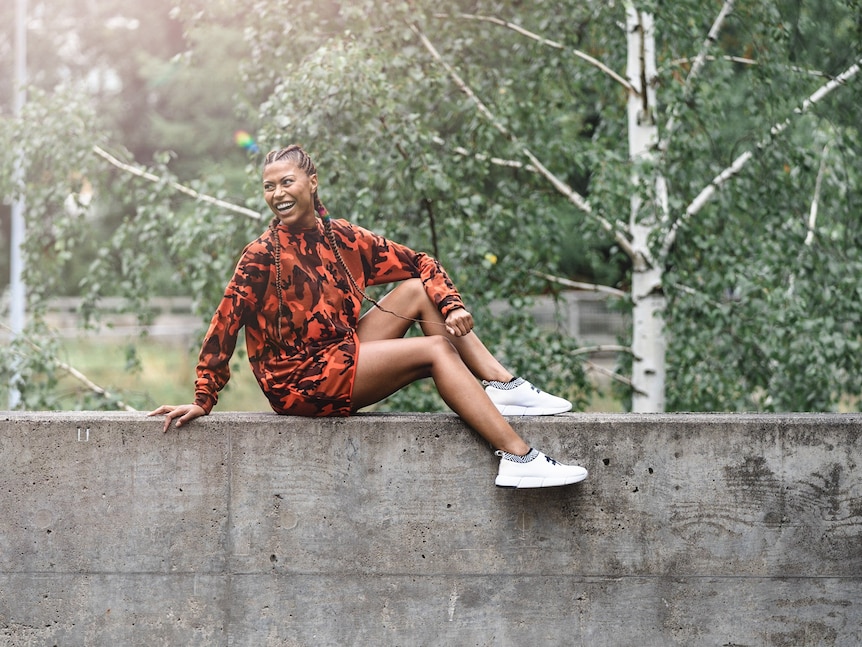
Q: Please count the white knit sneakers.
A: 2